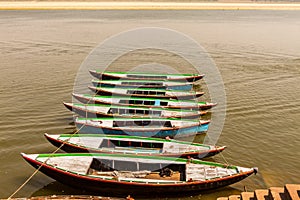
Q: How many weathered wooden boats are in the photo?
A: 8